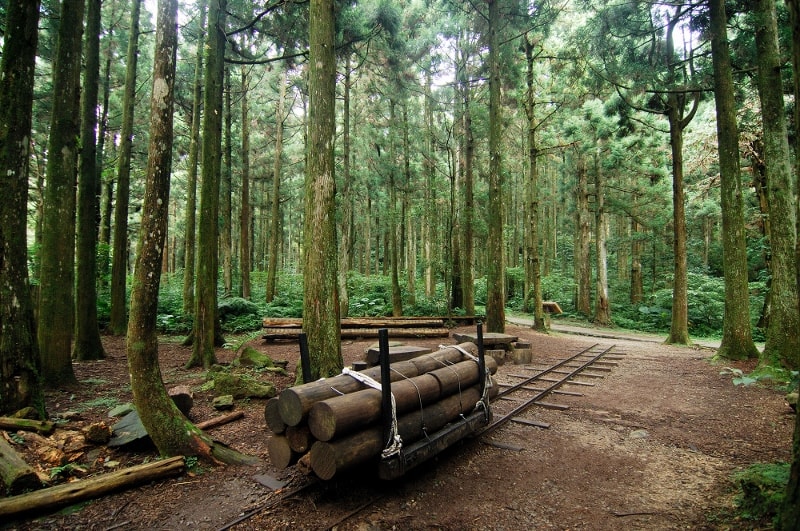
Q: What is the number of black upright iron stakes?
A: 3